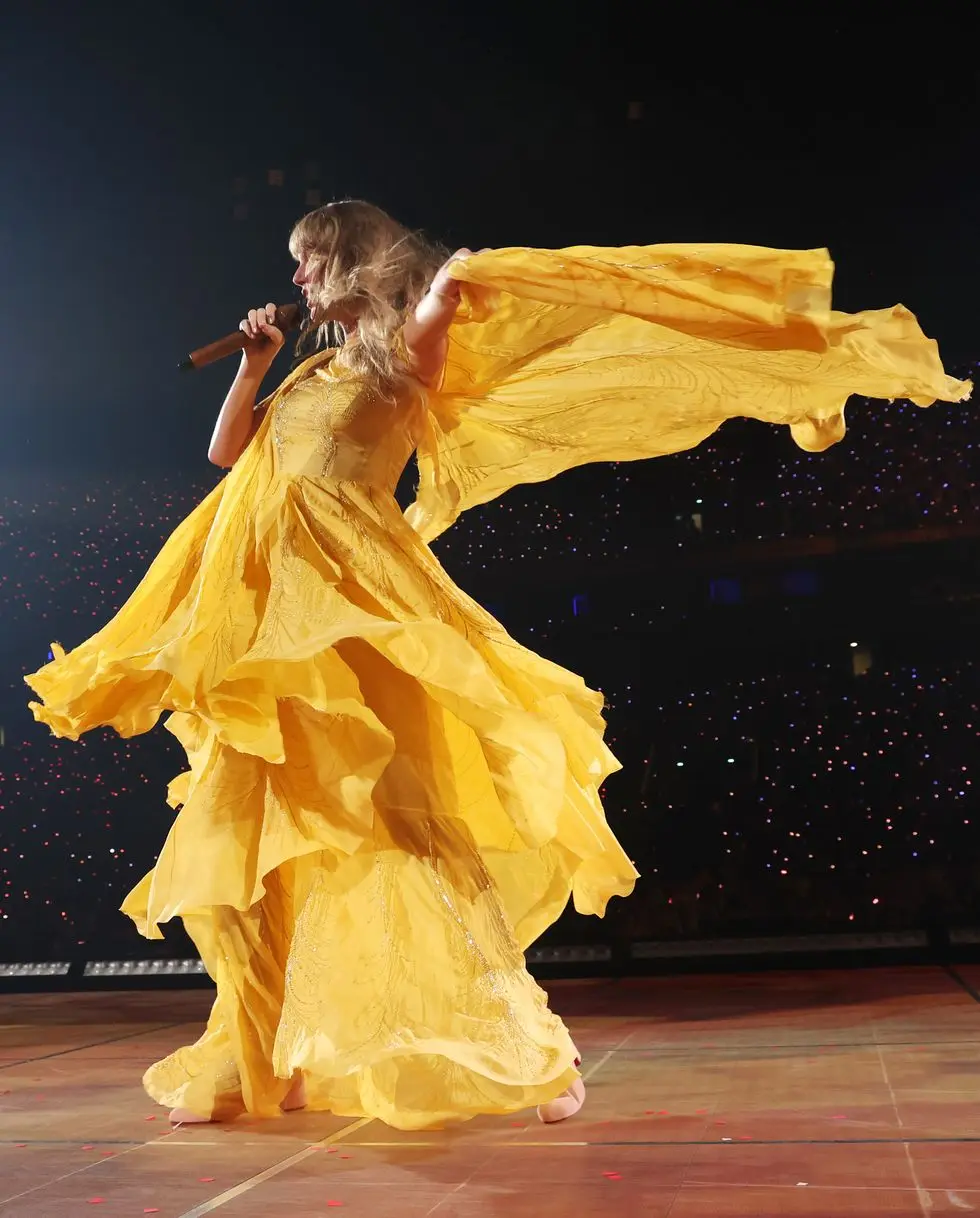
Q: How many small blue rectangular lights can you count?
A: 3